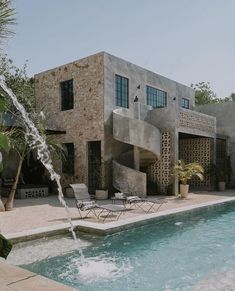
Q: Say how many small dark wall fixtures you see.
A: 3